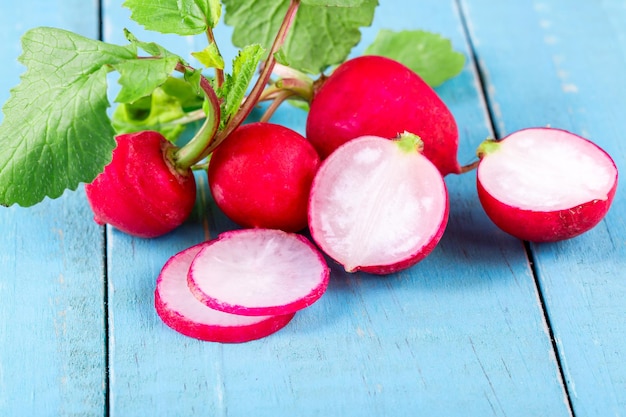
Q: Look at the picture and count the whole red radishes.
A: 3